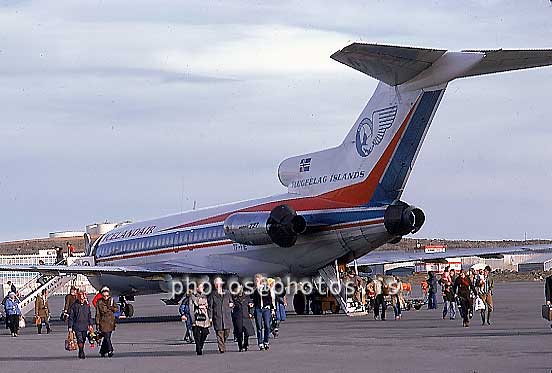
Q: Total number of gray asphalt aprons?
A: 1